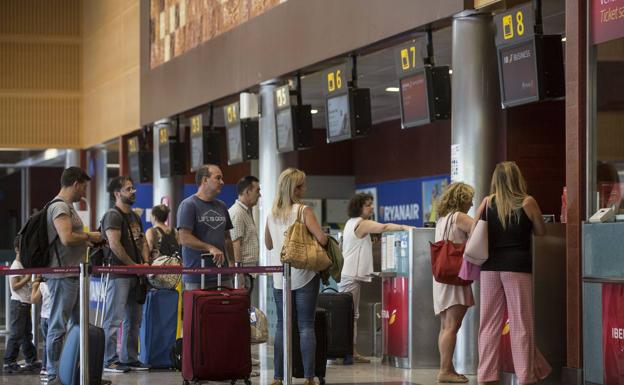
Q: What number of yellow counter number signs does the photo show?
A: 8